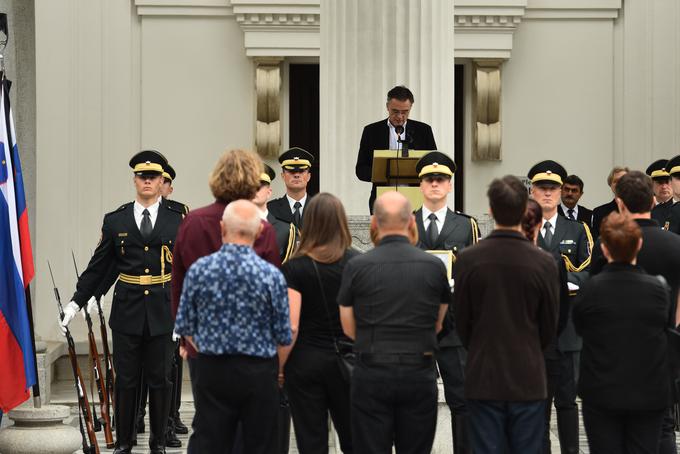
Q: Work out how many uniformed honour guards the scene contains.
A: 8